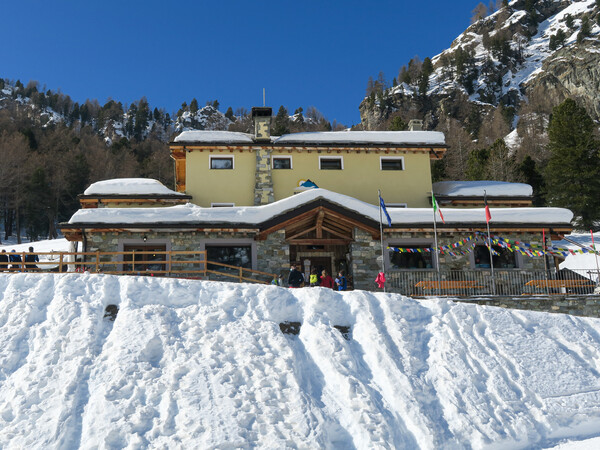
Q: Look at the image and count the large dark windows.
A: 4